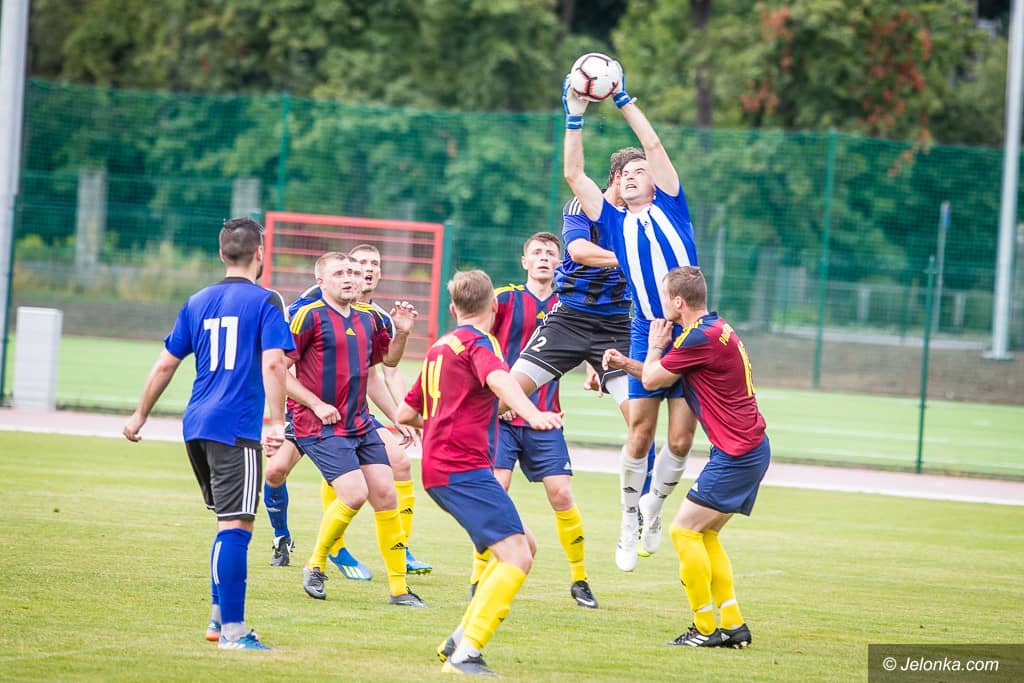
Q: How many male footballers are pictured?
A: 9